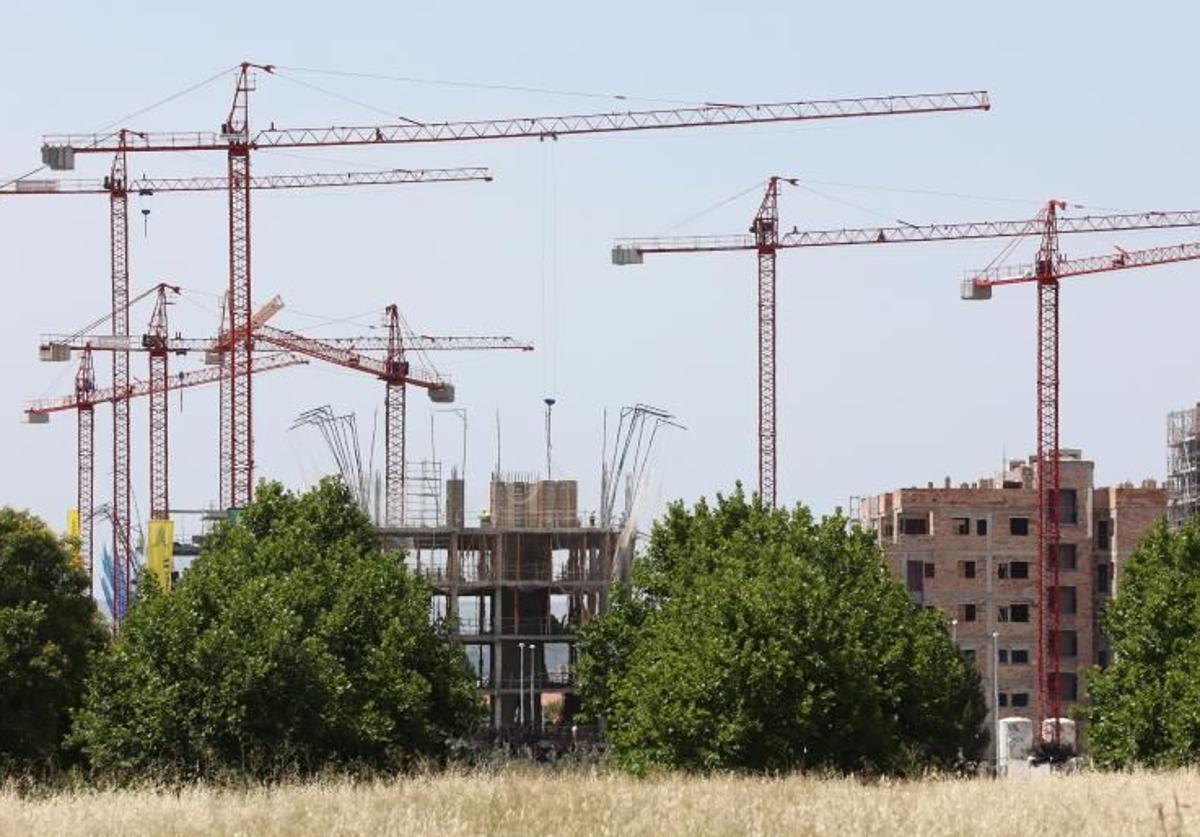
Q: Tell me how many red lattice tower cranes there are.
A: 8